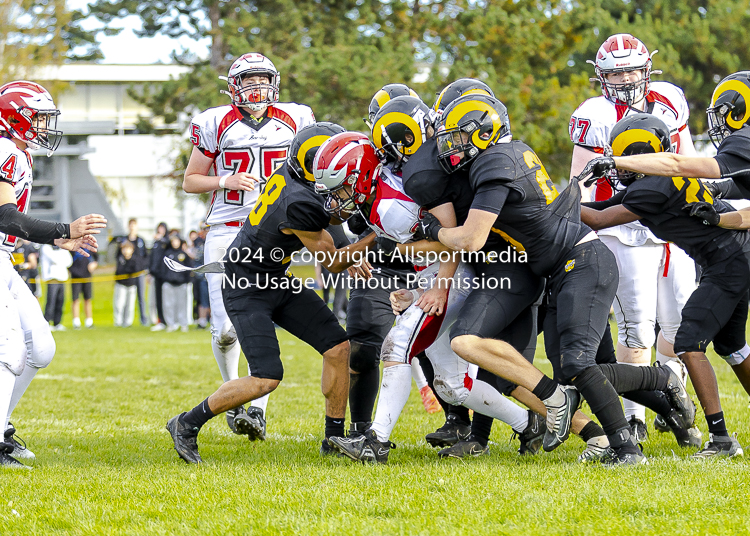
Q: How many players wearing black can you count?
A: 7